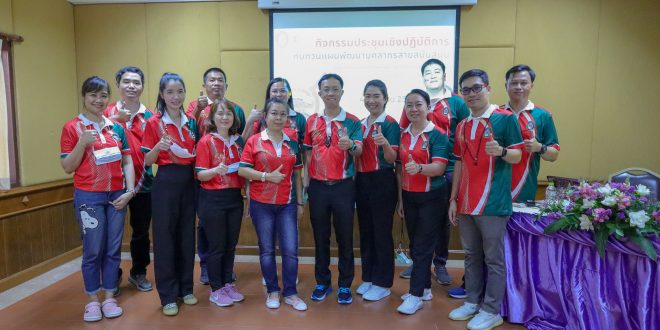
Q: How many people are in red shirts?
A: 13